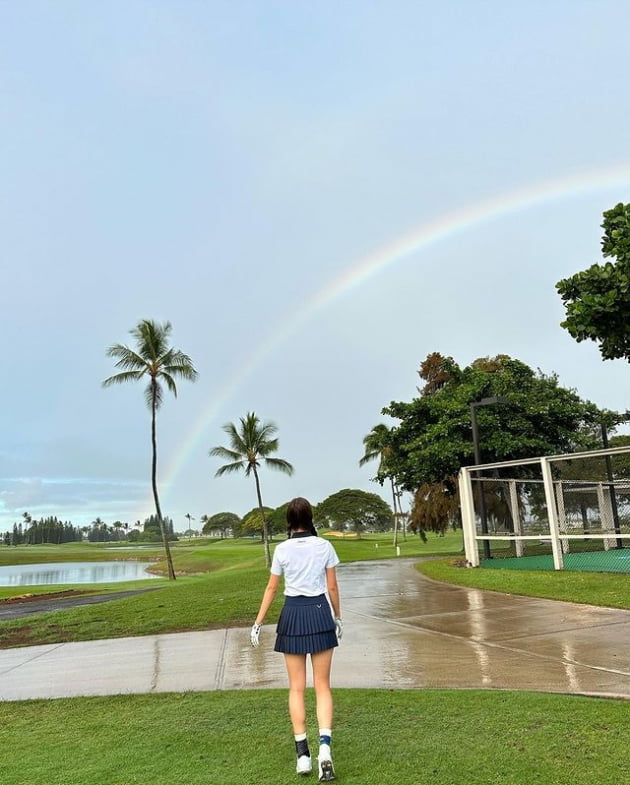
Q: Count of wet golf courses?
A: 1